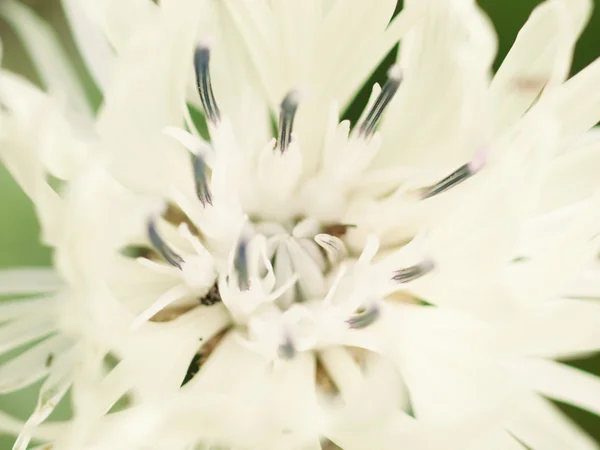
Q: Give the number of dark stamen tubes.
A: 10